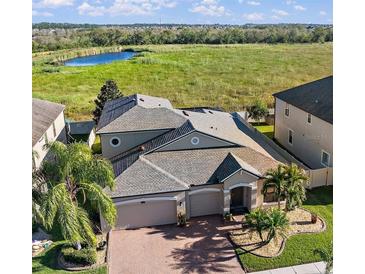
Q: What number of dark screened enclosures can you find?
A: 1